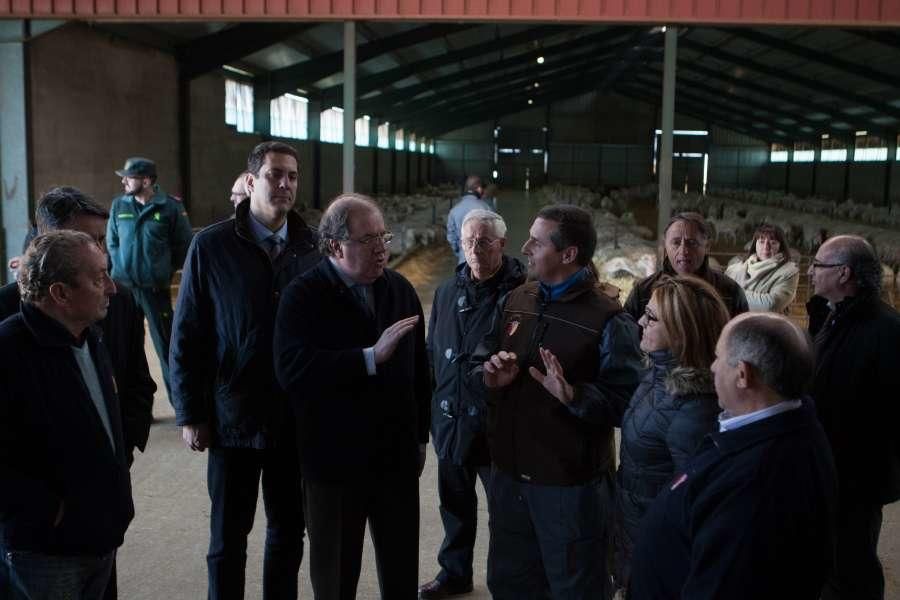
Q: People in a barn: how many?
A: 14